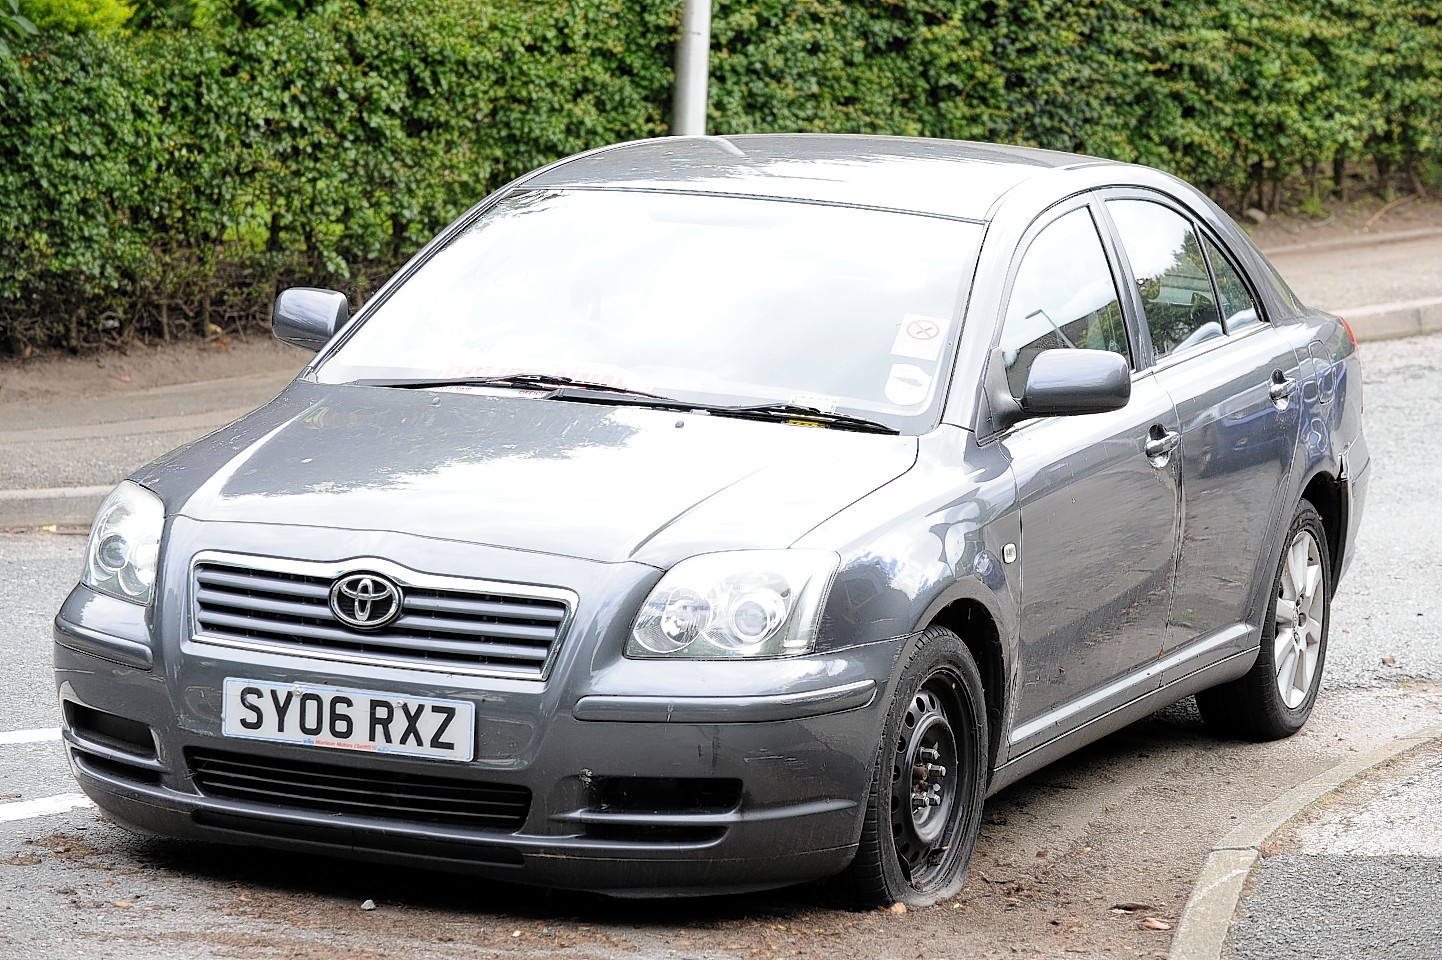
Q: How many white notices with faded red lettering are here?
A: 1